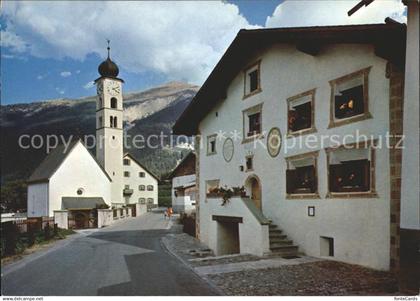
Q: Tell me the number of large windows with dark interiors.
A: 4